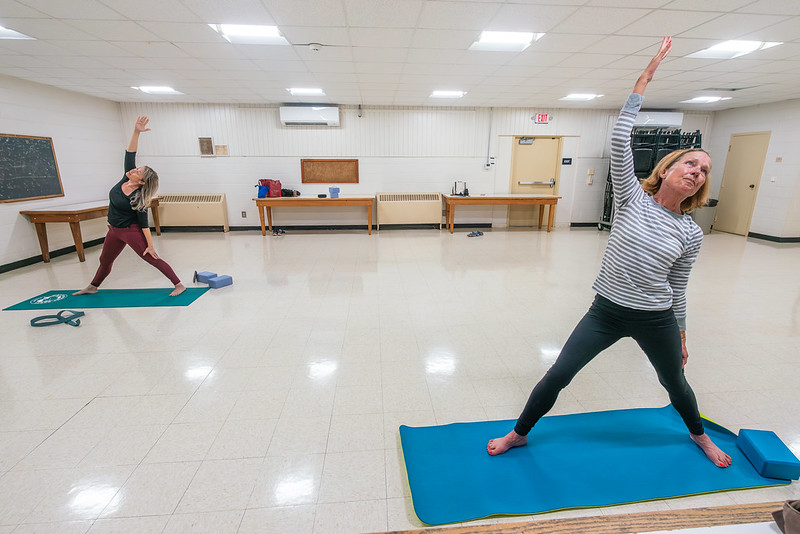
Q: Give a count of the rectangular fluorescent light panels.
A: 9